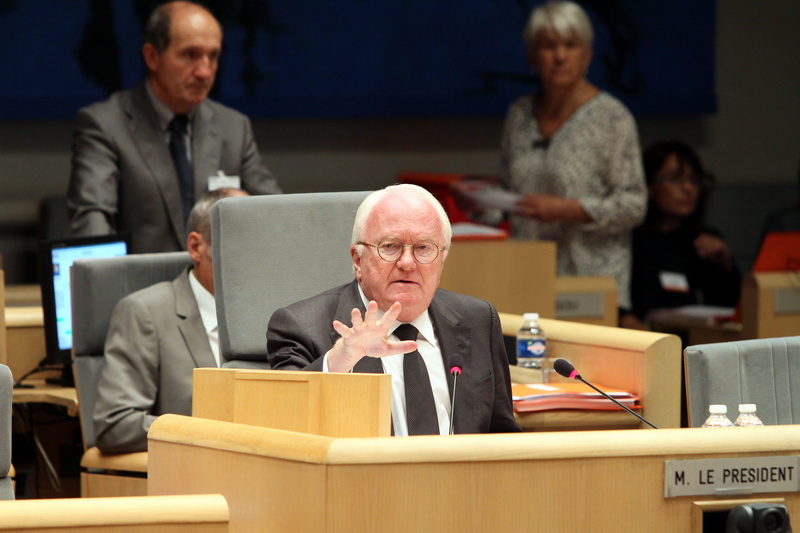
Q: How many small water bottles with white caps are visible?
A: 3